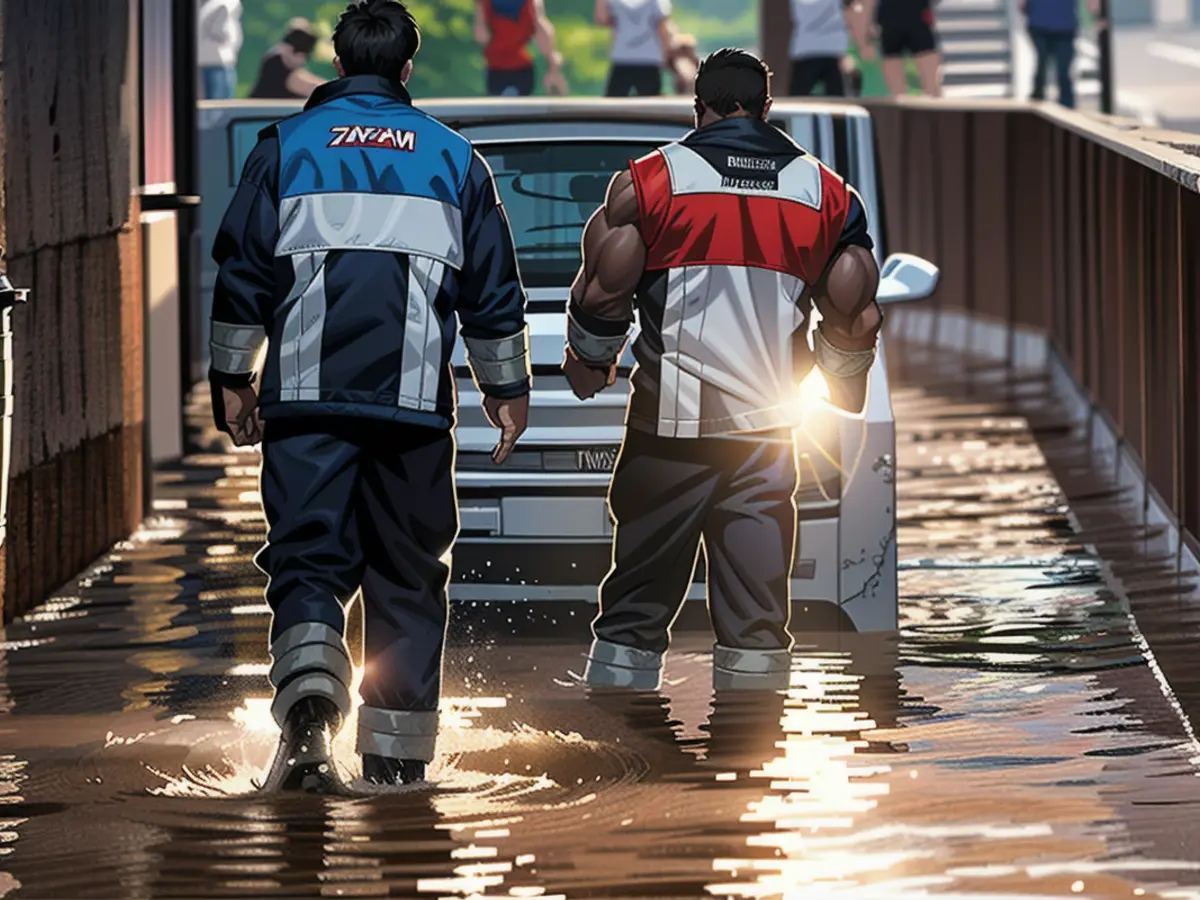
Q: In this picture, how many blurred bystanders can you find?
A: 7